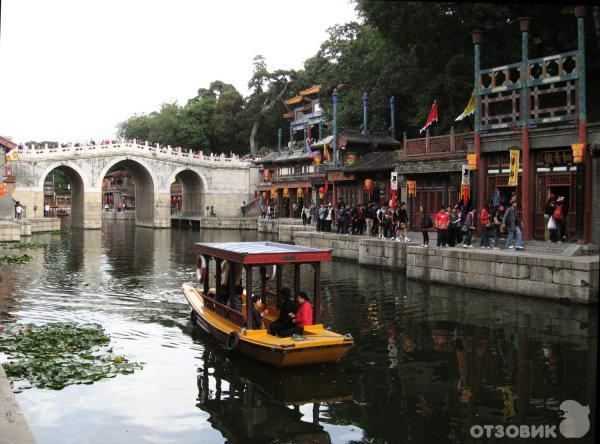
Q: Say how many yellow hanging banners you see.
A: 1